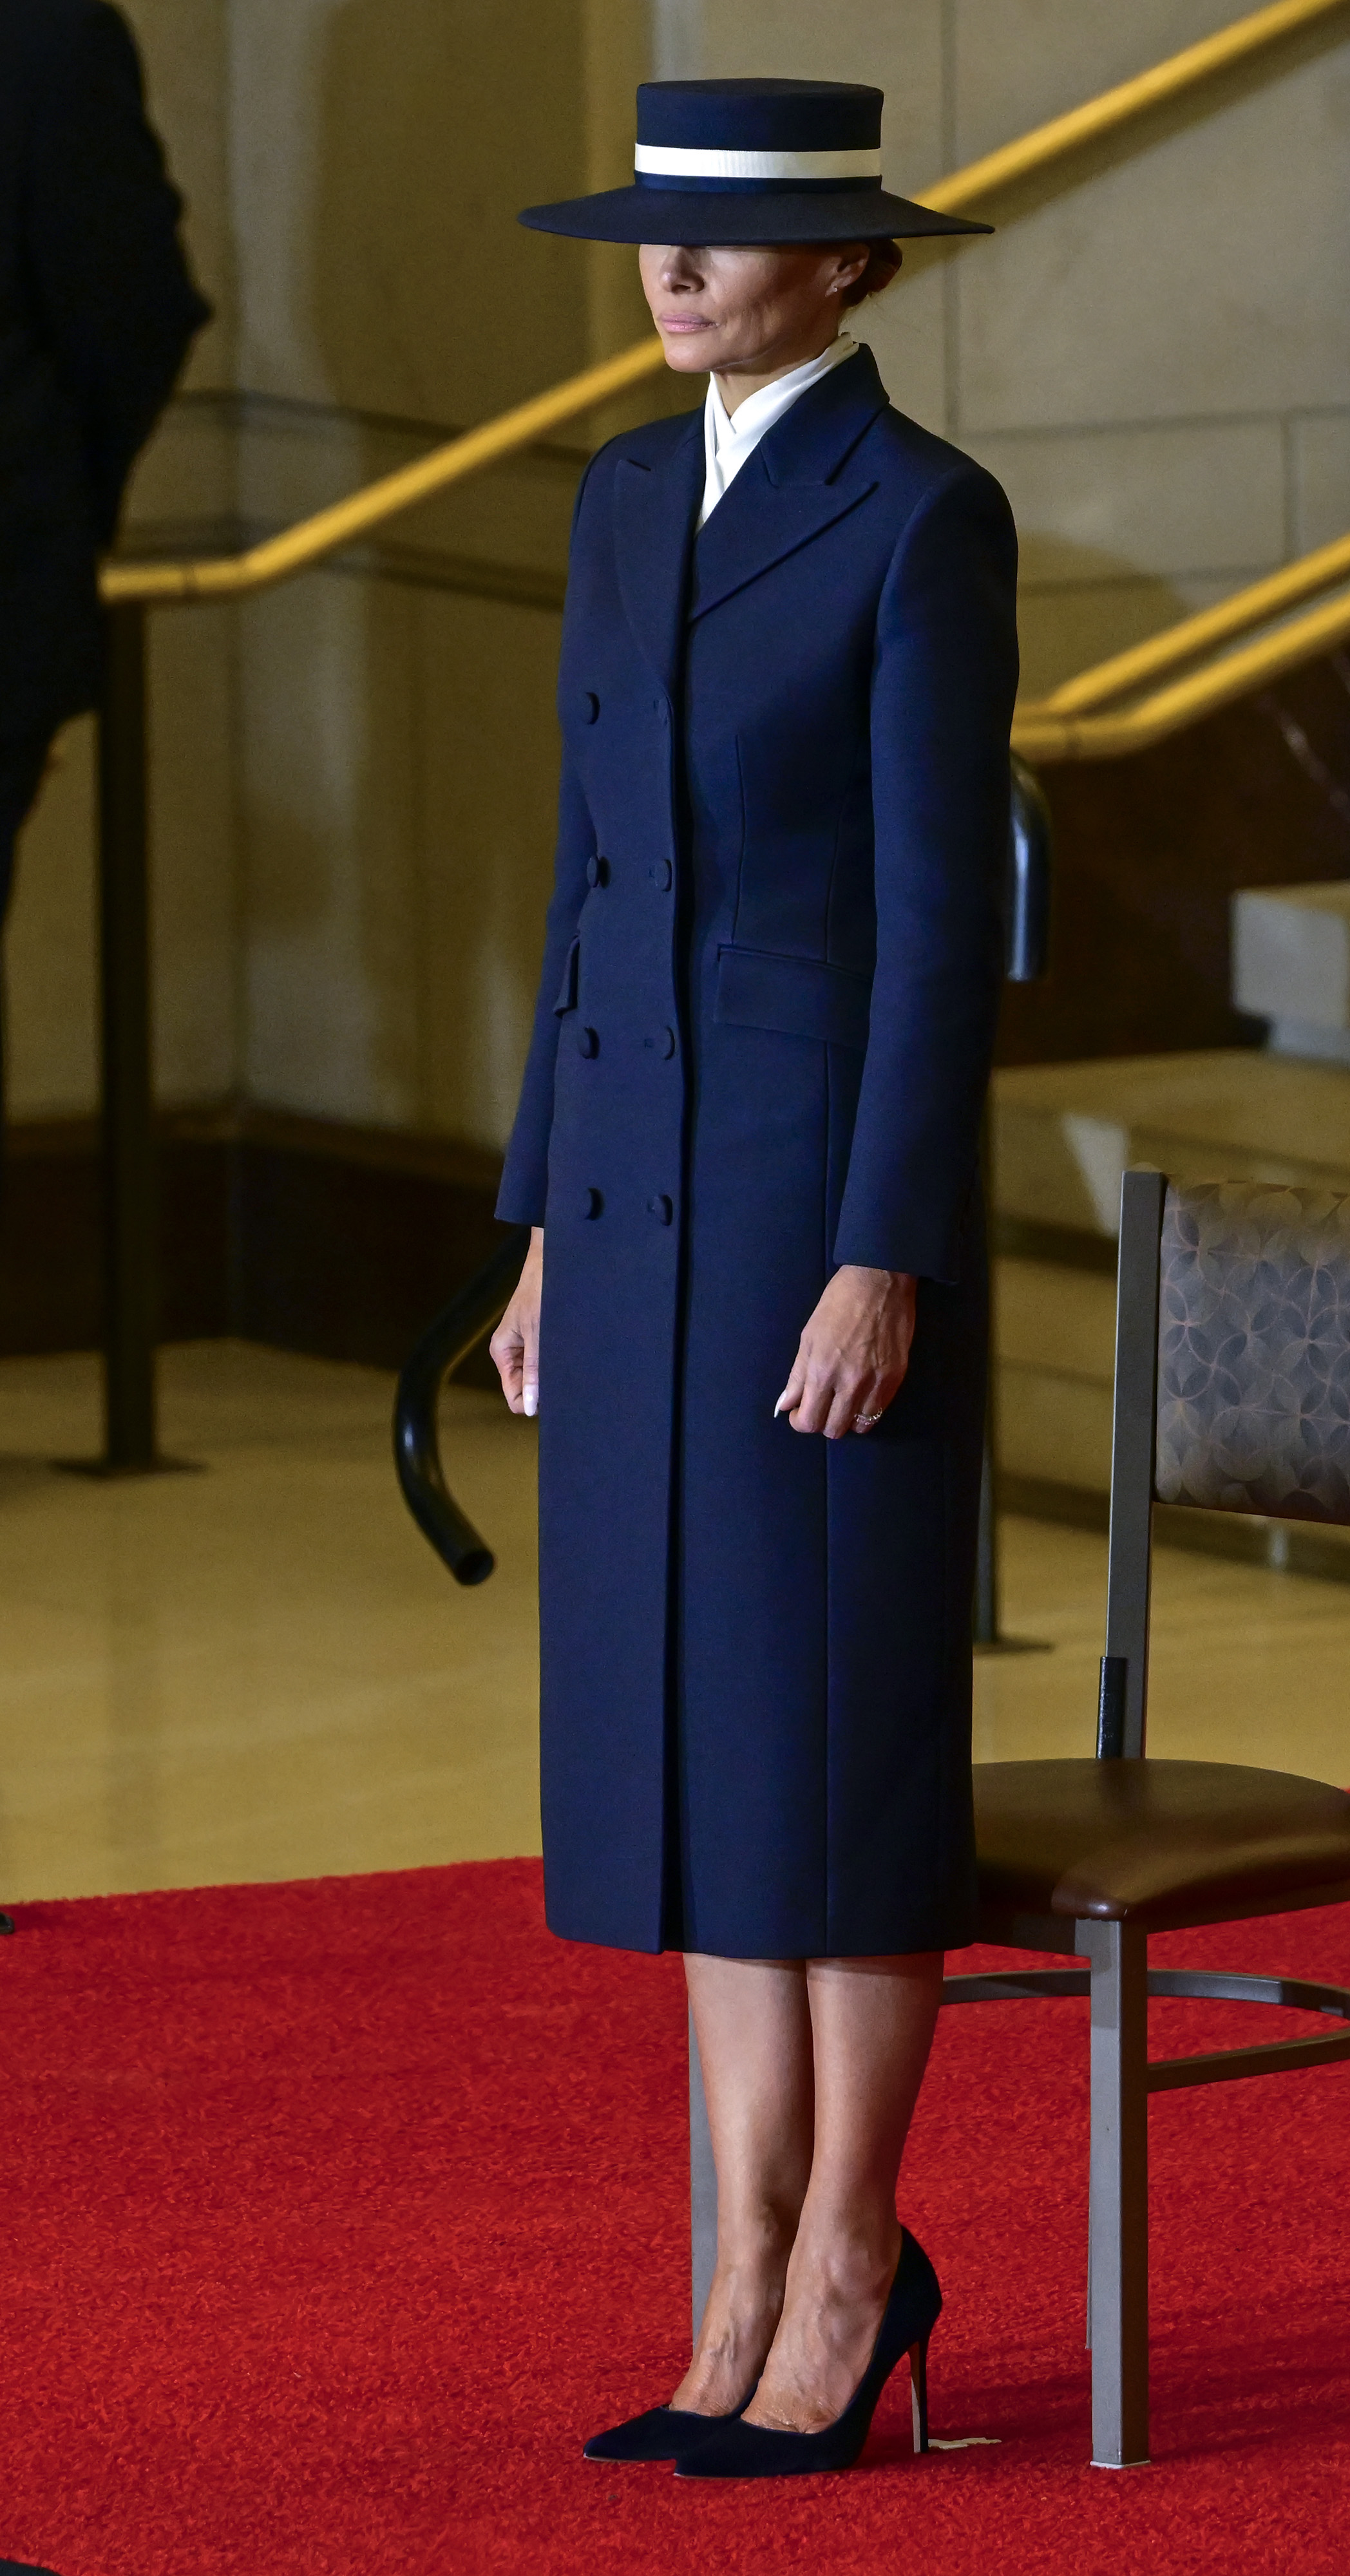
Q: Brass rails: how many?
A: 3